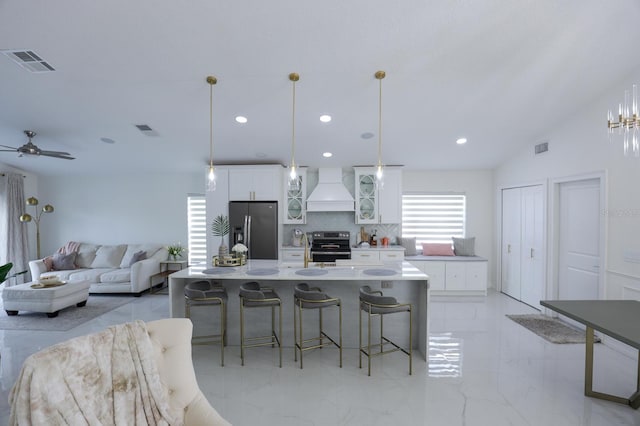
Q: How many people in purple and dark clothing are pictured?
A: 0